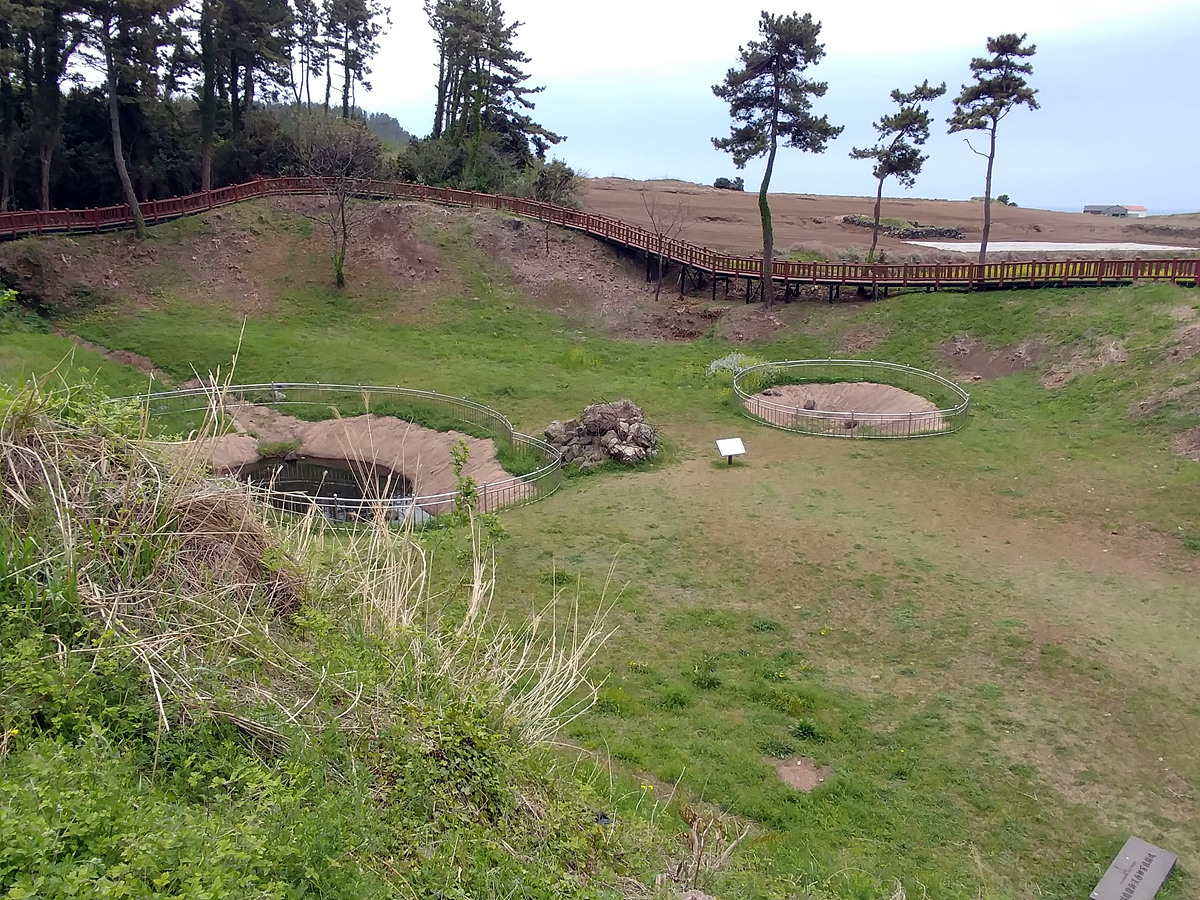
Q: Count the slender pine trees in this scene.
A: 3